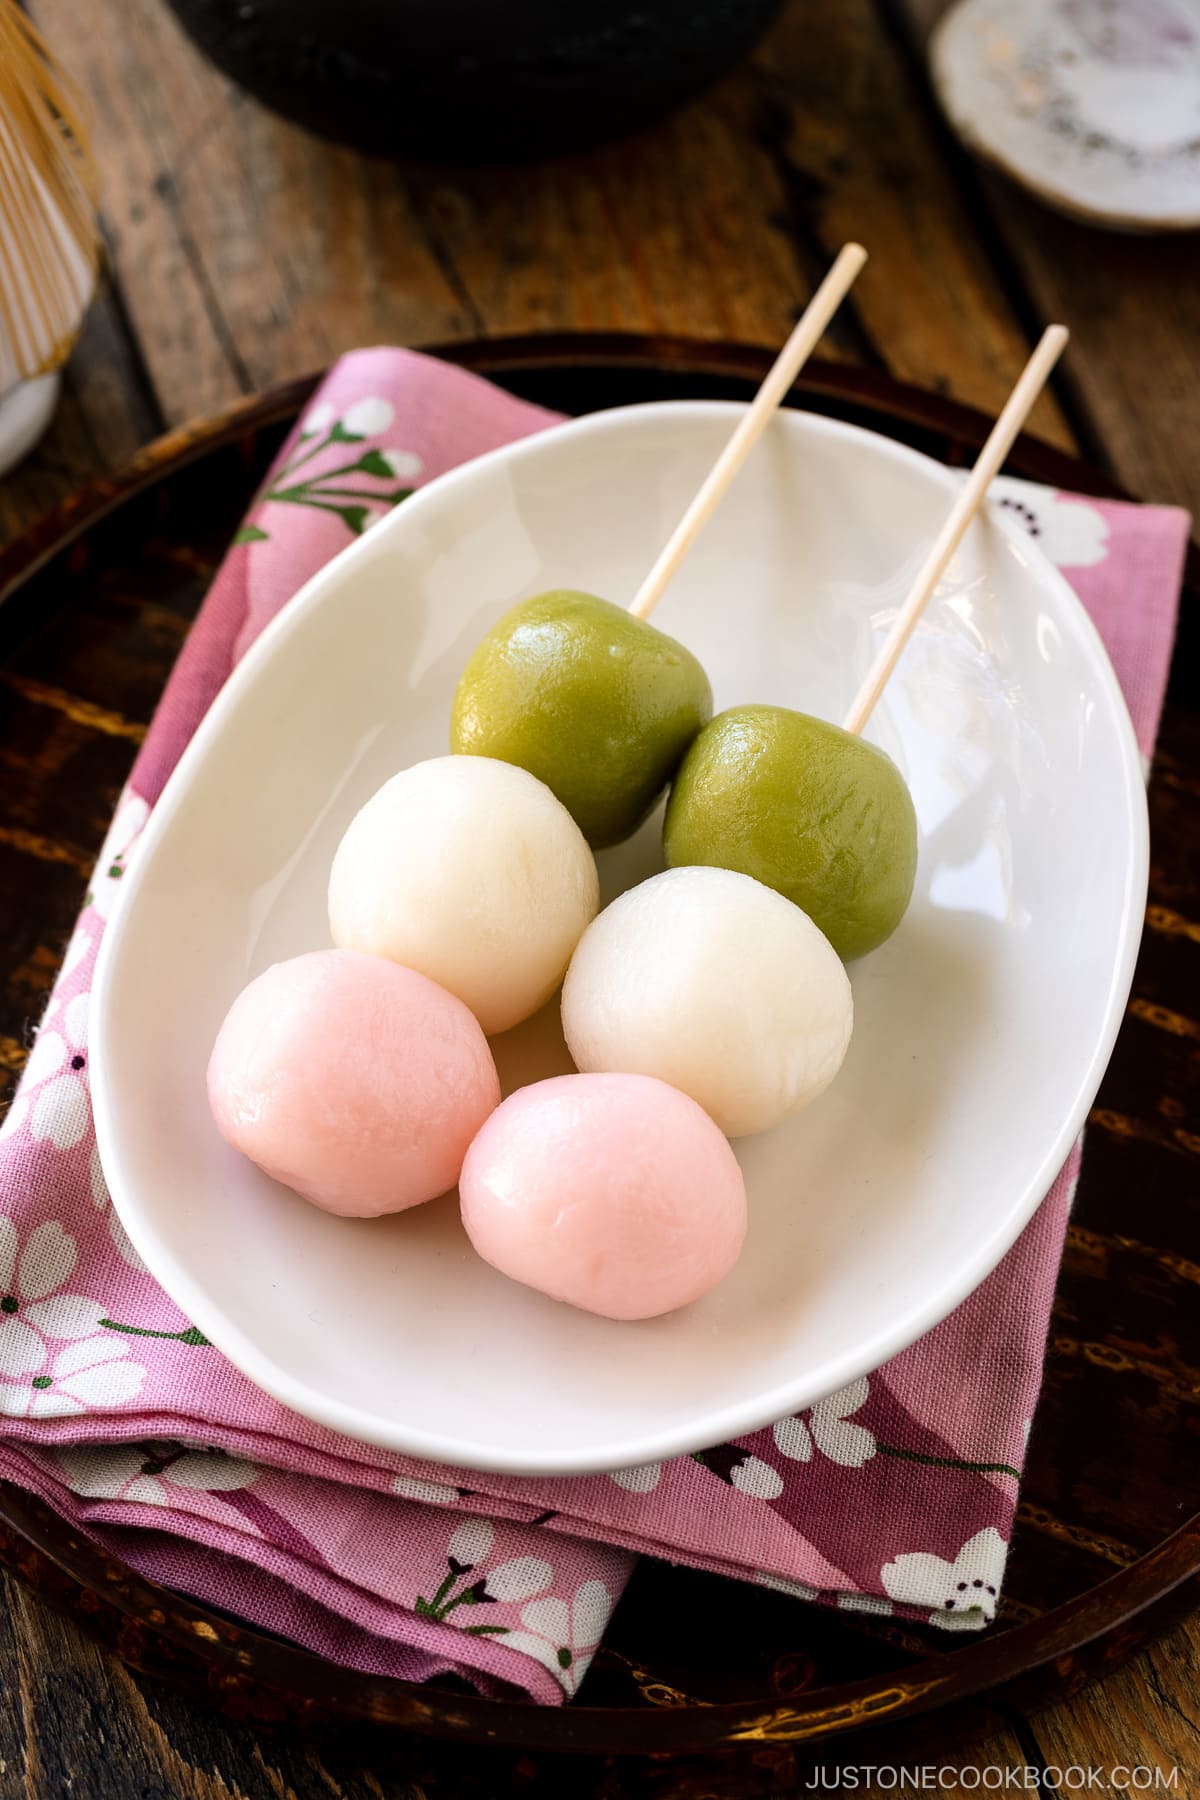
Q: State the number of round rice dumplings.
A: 6